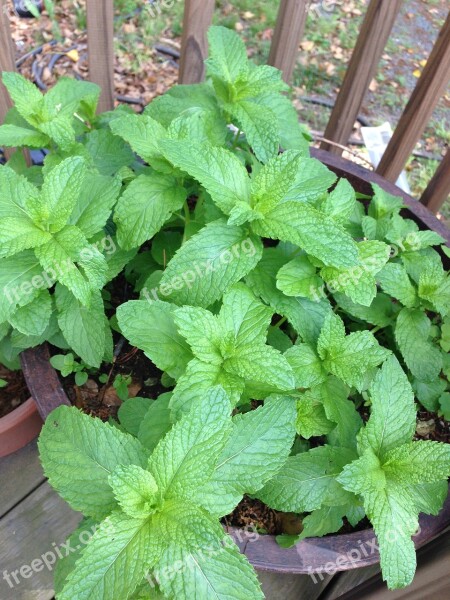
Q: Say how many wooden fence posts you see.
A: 7